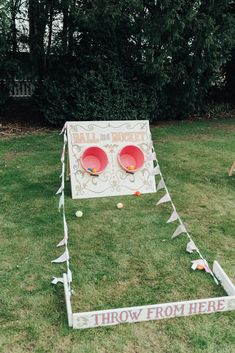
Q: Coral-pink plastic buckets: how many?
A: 2